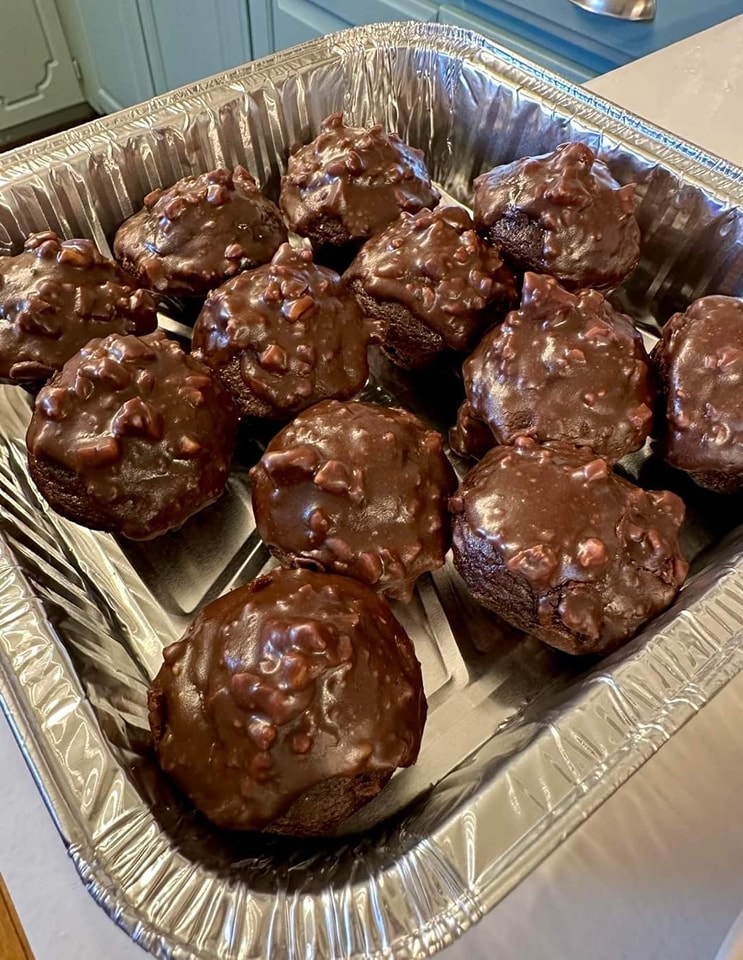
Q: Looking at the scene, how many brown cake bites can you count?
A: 12